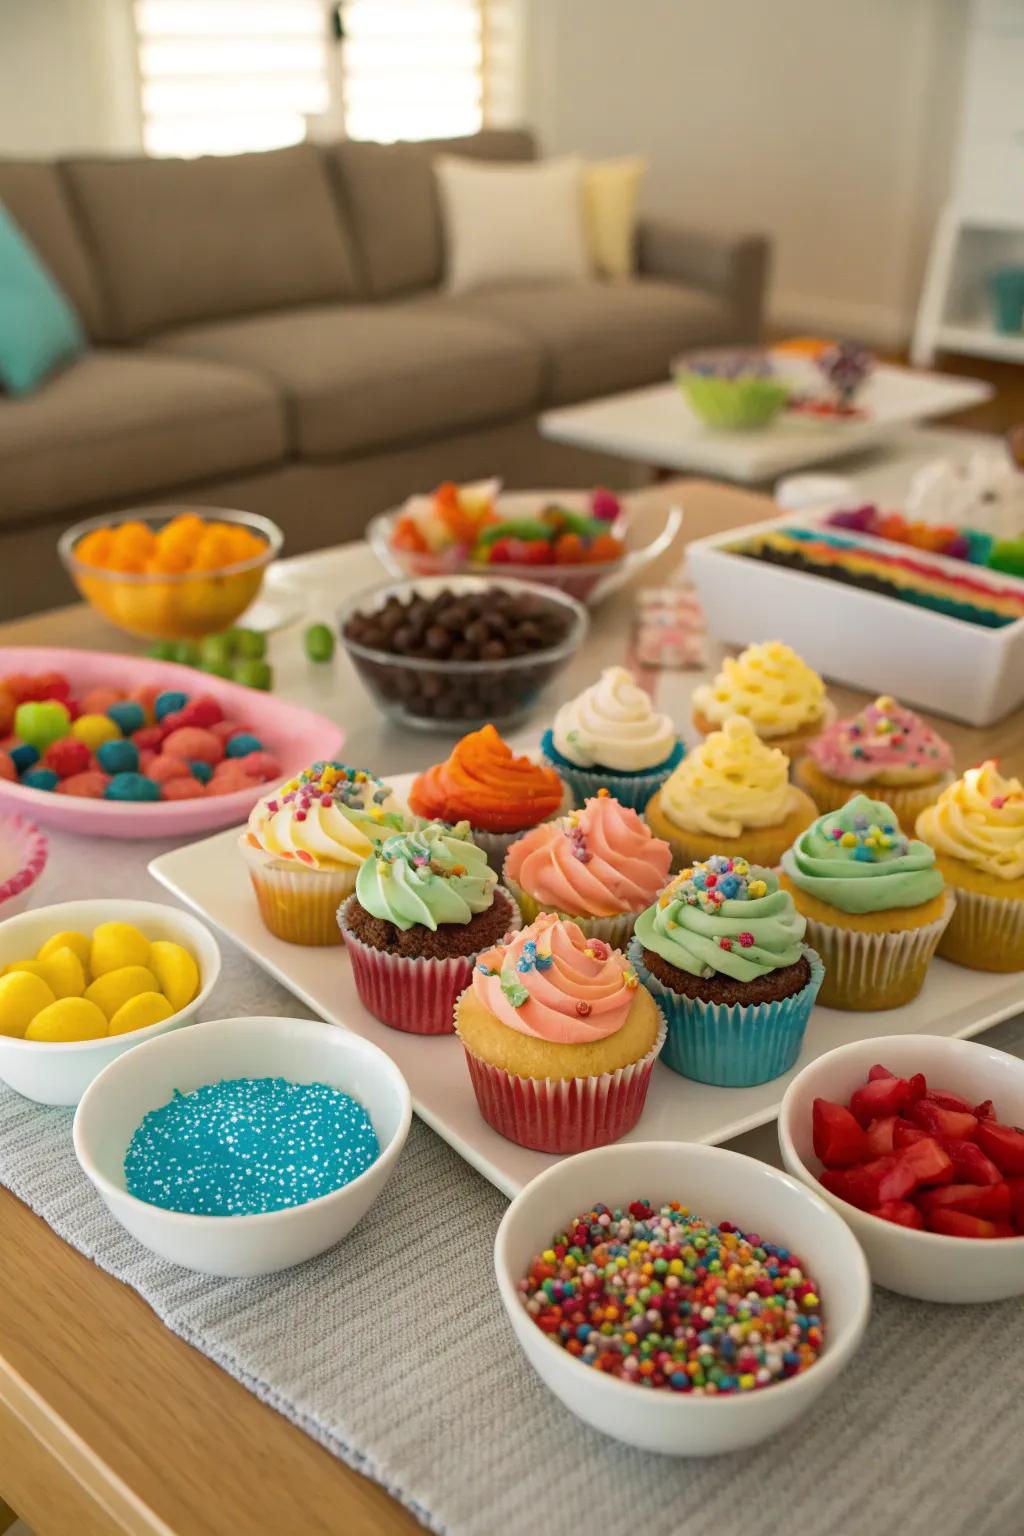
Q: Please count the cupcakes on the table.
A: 12